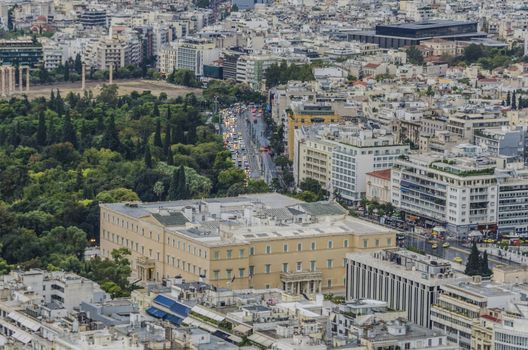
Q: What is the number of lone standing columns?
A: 2